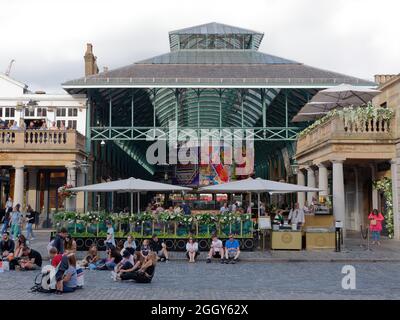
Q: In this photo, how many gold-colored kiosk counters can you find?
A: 2